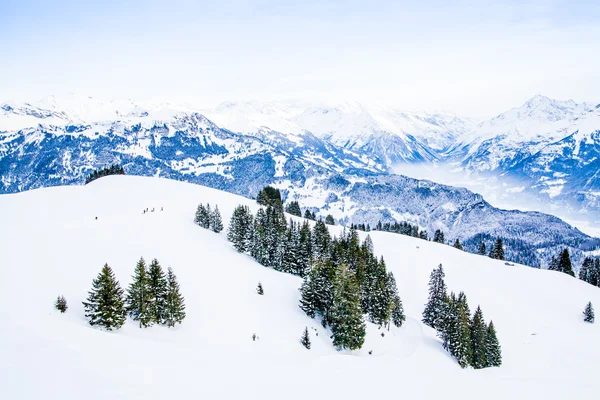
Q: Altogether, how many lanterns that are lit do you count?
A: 0